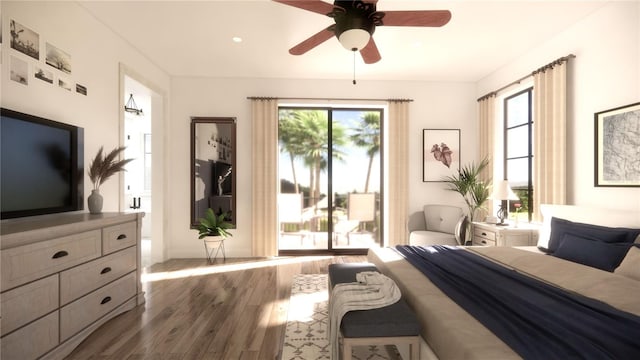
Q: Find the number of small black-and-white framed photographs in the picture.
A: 6